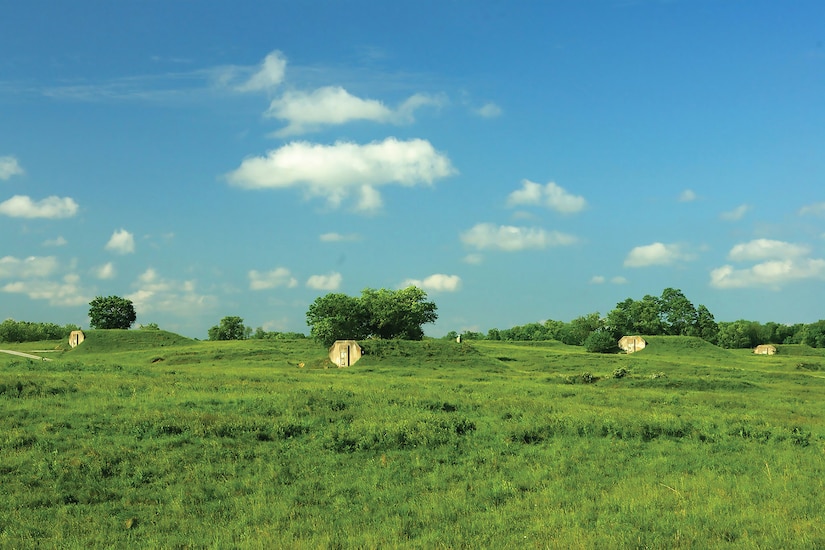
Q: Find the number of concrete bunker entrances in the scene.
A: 4